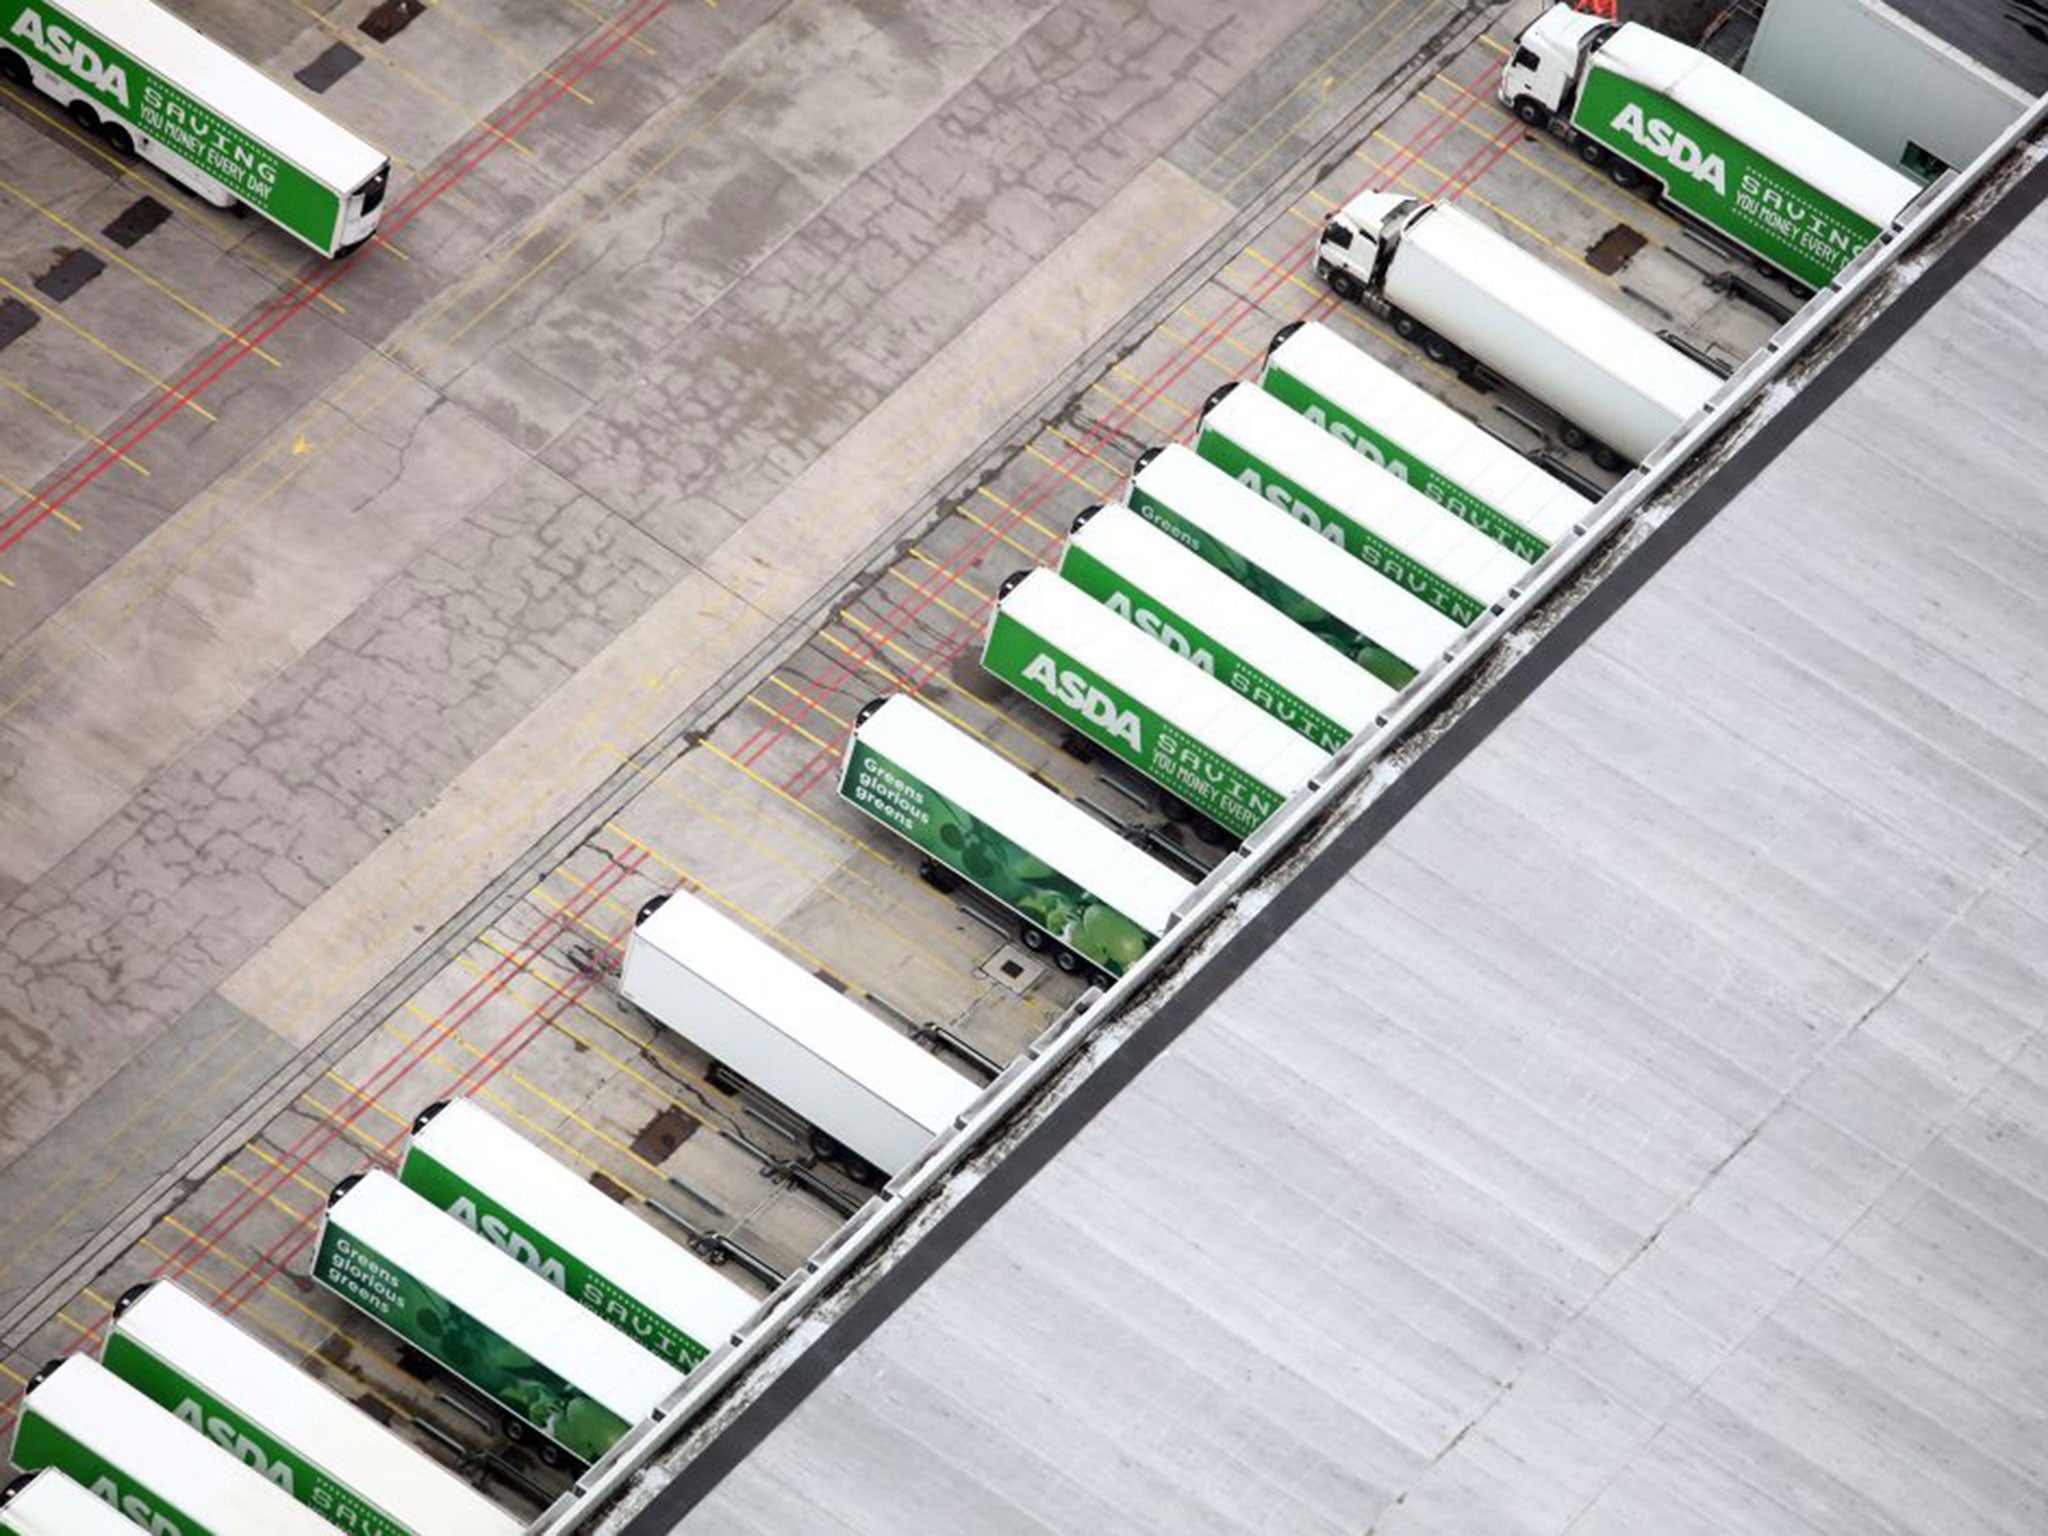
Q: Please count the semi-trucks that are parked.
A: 15